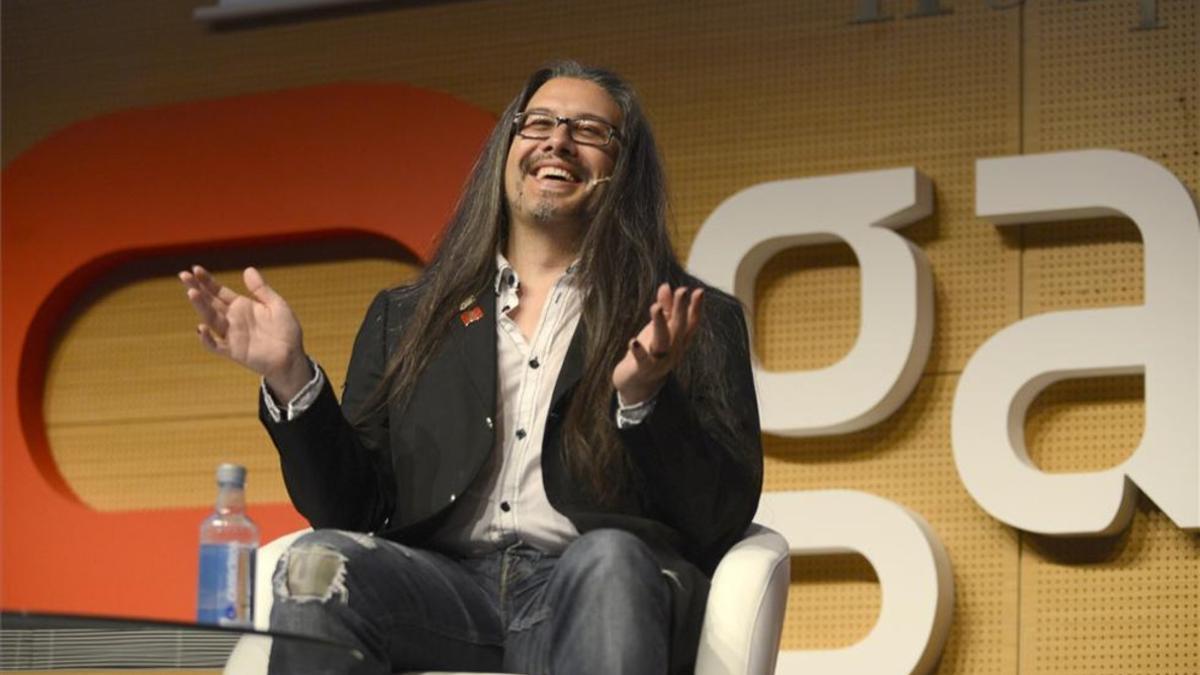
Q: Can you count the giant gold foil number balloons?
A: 0